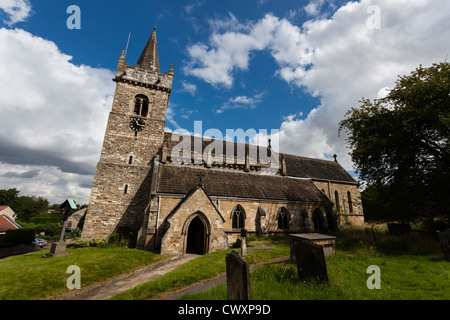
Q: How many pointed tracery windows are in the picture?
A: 3